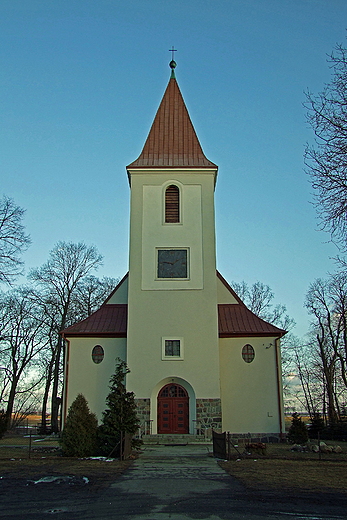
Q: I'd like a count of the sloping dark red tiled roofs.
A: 3